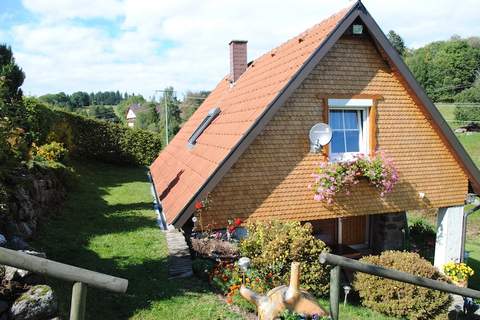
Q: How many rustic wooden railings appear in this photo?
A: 2